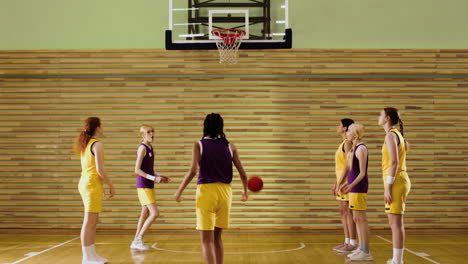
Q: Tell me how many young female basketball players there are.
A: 6